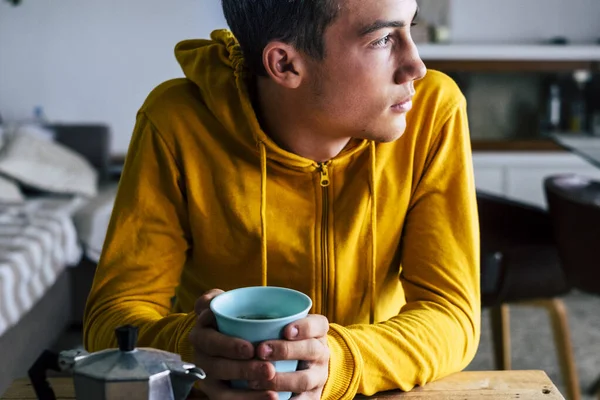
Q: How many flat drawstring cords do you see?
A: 2